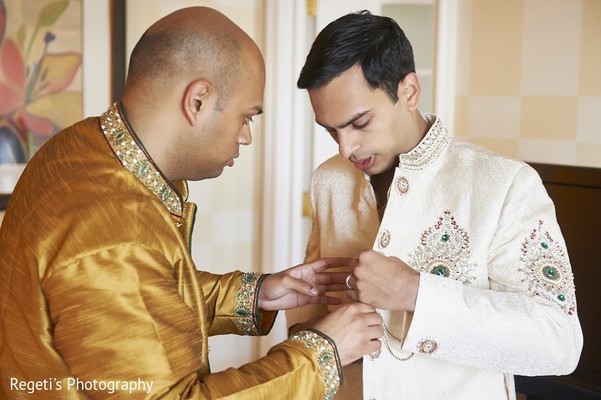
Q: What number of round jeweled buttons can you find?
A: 4